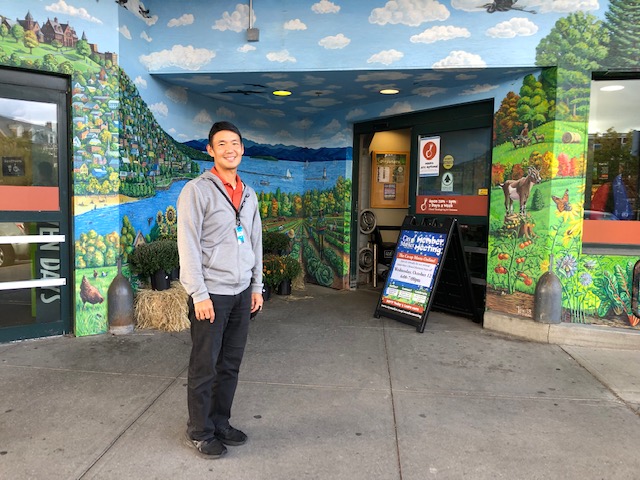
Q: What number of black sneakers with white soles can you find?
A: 2